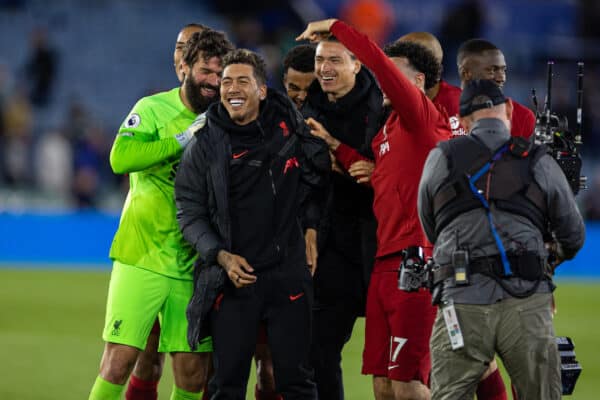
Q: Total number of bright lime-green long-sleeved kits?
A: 1